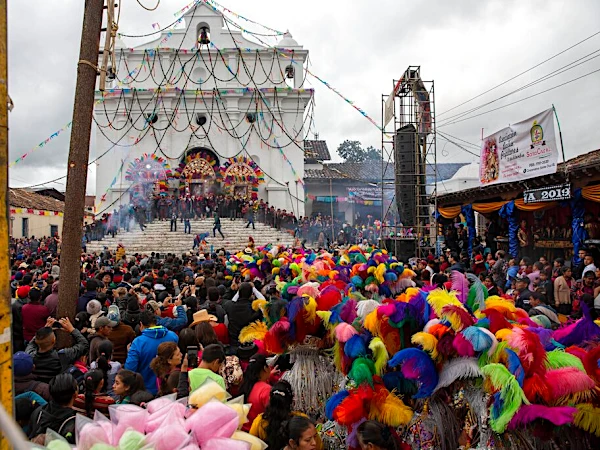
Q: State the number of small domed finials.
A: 2